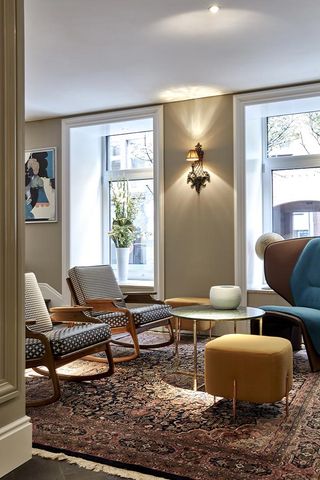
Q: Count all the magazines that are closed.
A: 0